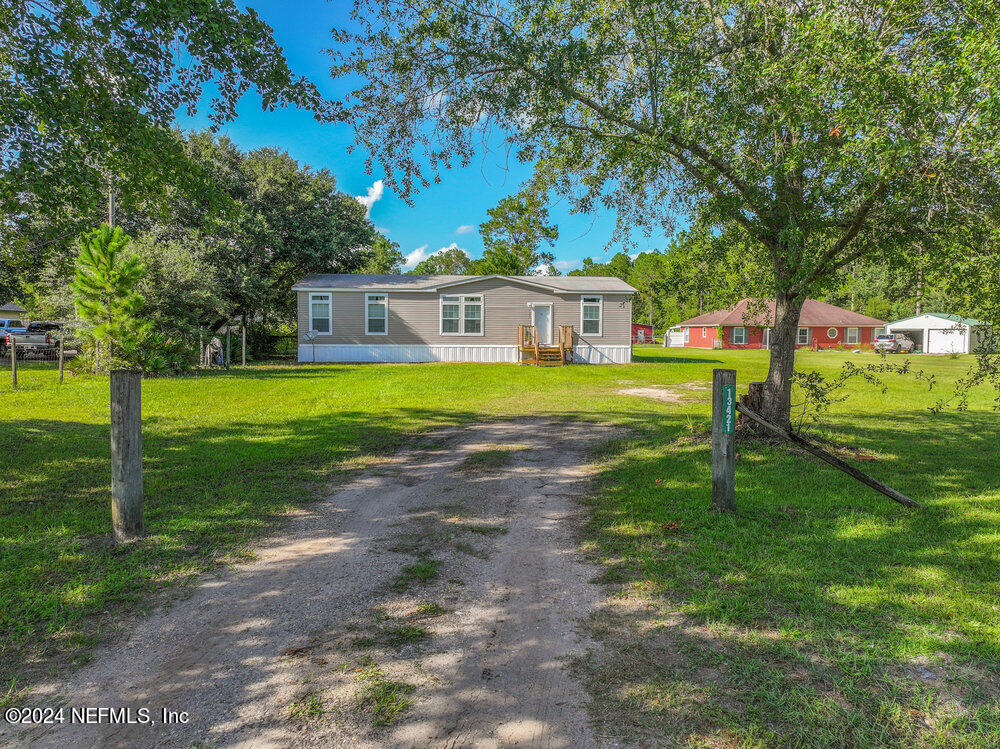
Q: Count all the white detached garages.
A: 1